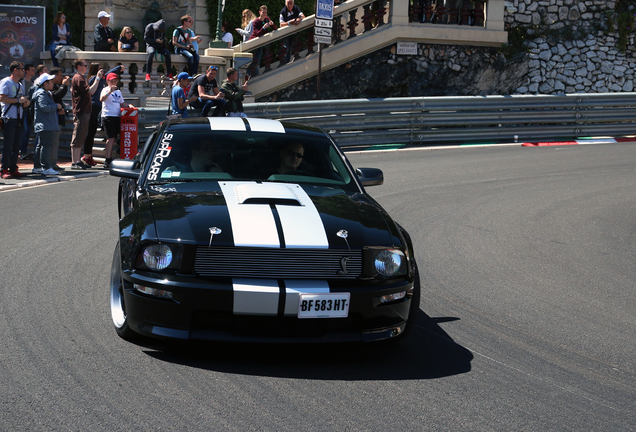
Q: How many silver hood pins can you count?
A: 2